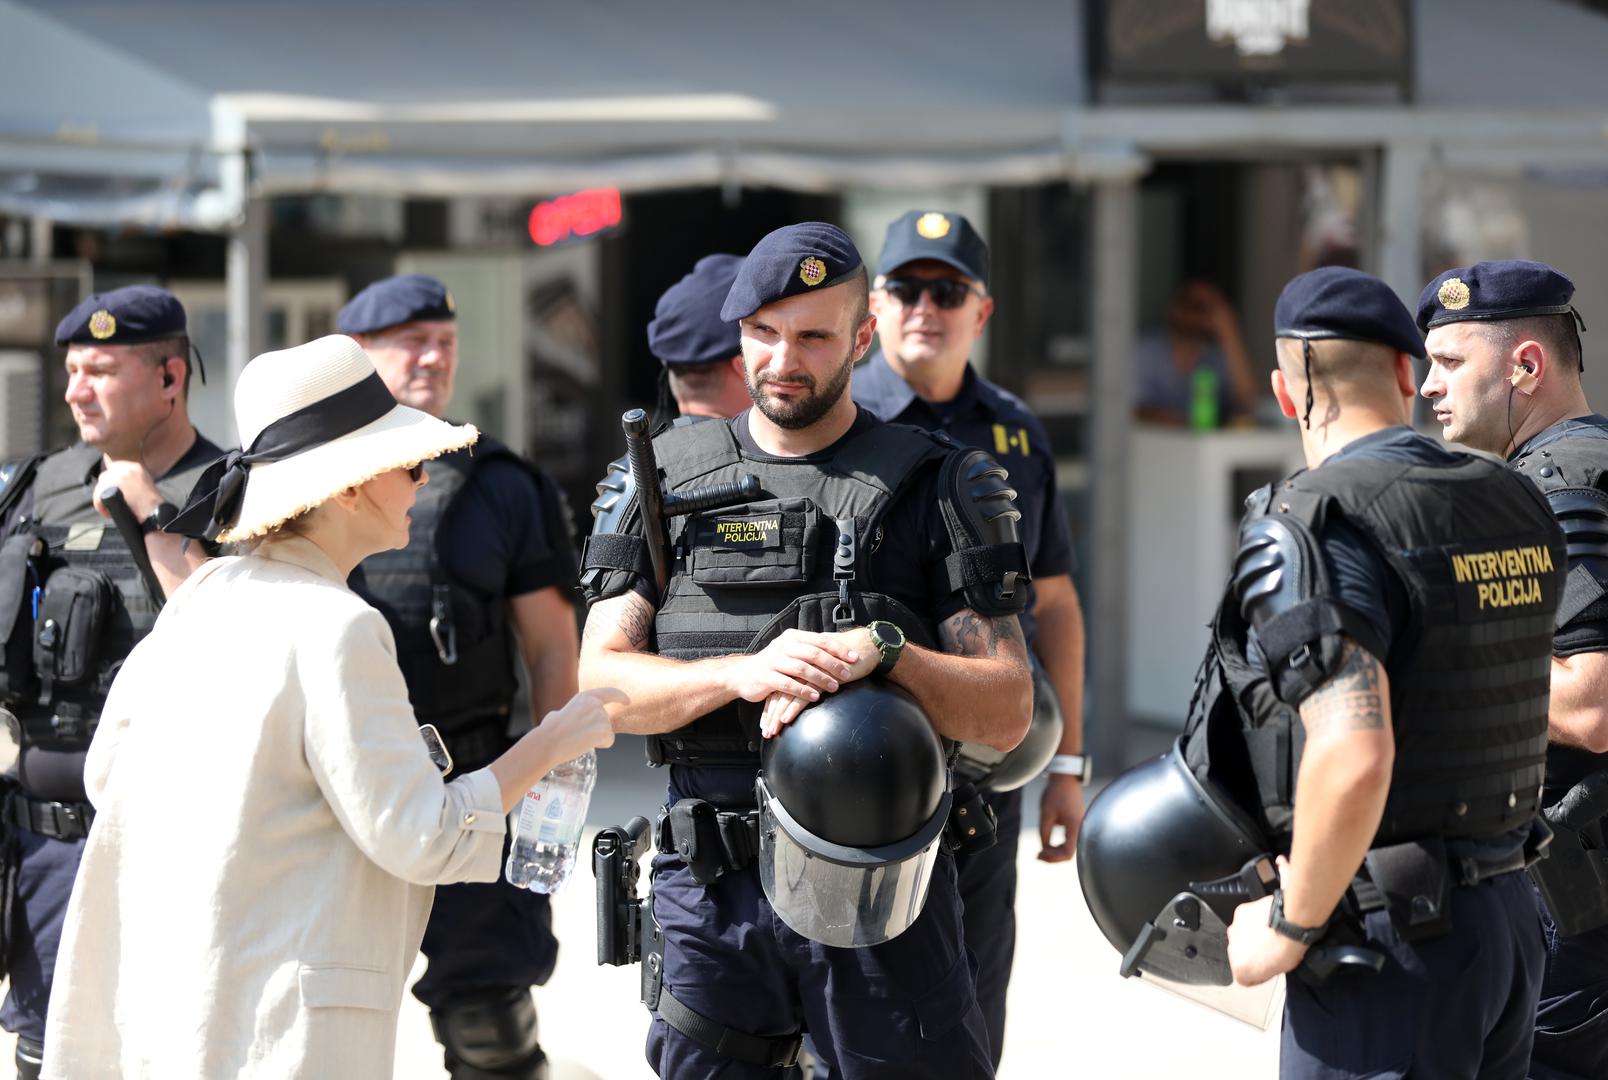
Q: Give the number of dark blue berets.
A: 6